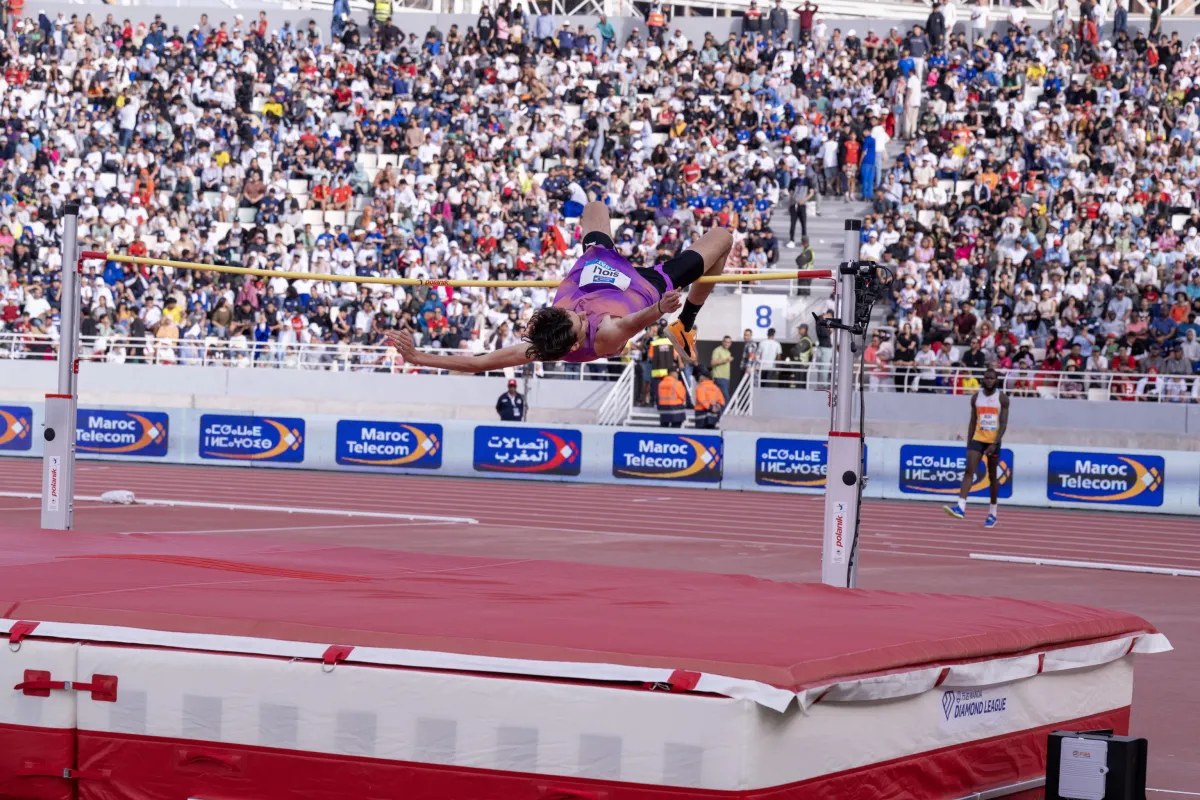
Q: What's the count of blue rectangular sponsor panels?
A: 9